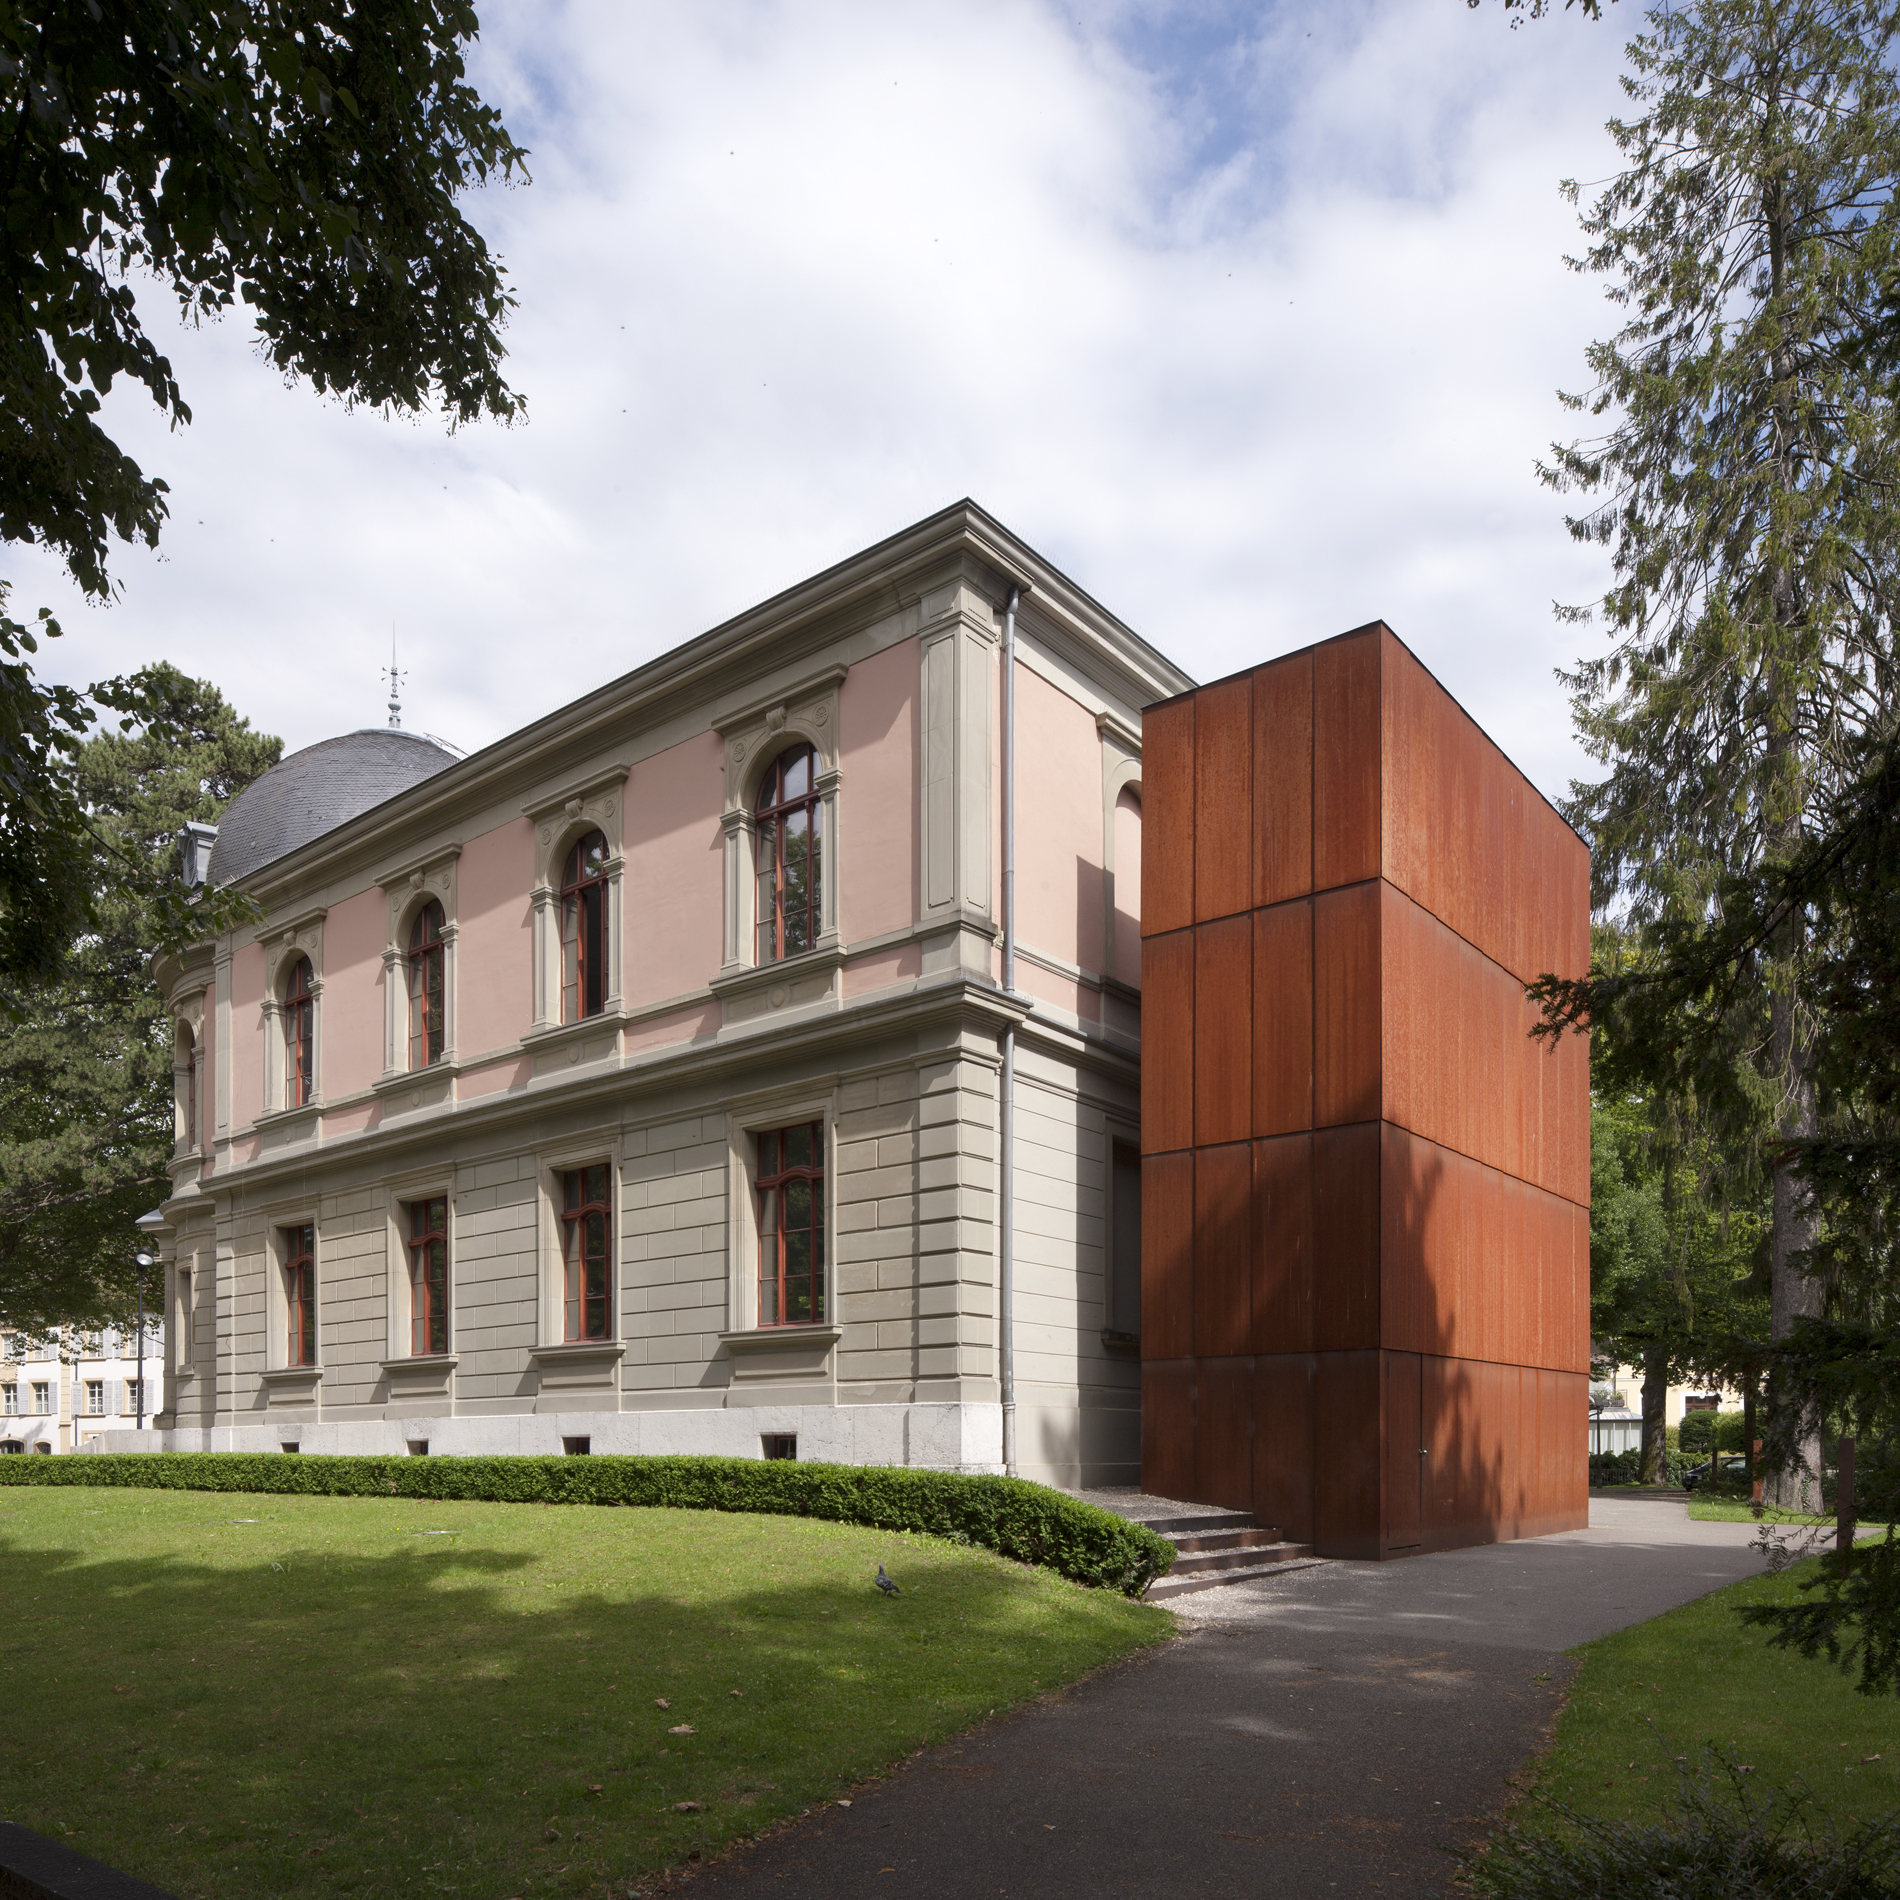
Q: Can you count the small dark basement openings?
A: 4